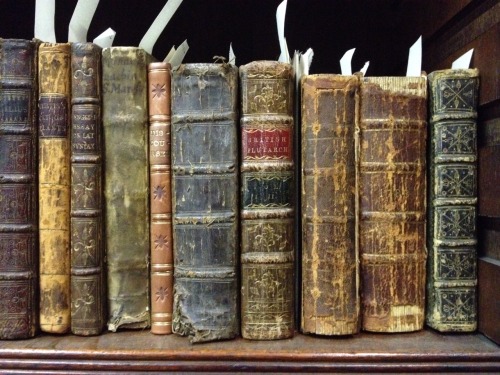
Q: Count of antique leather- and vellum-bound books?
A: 10